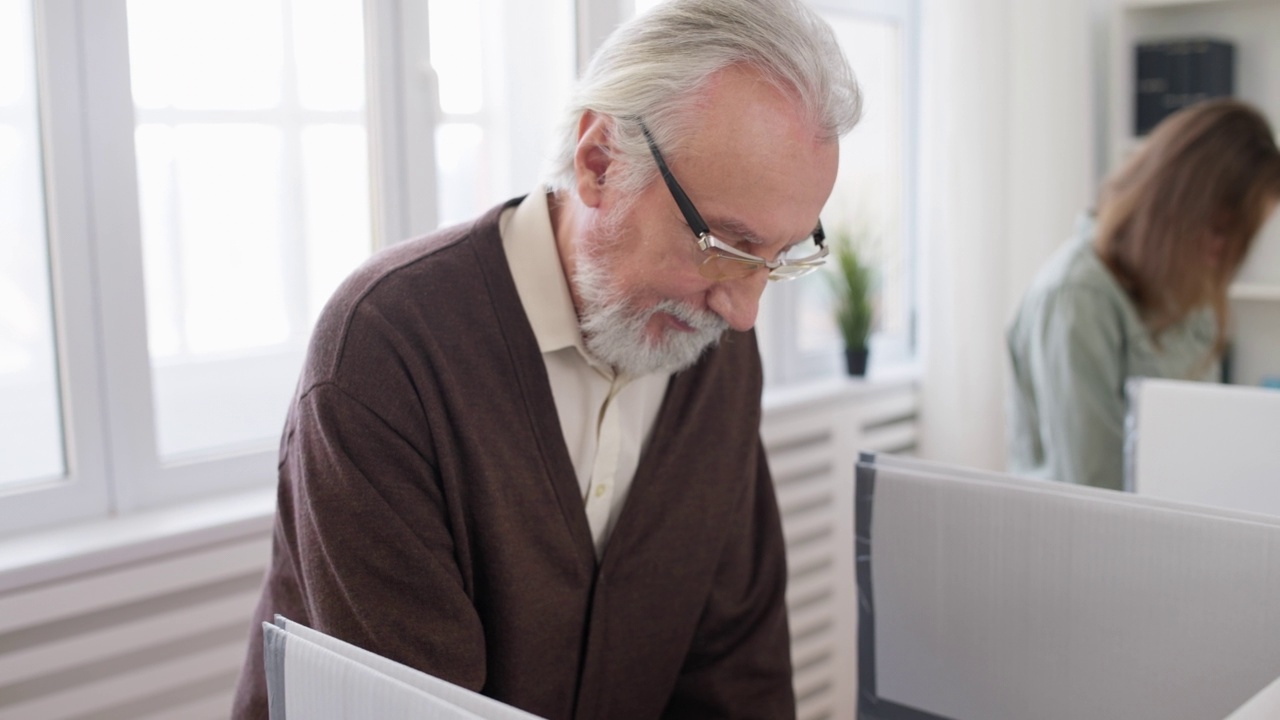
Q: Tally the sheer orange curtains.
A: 0